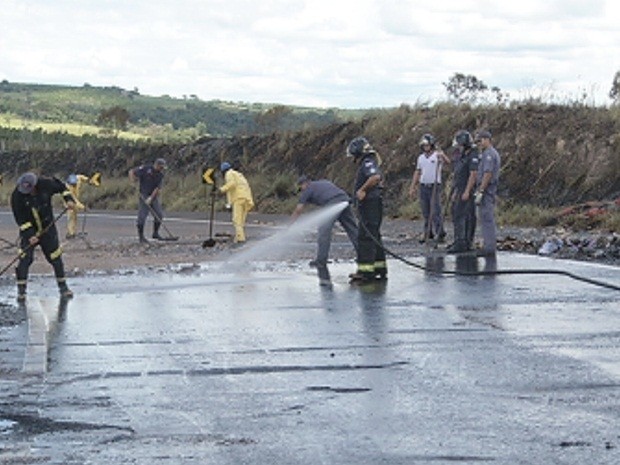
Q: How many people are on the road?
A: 9